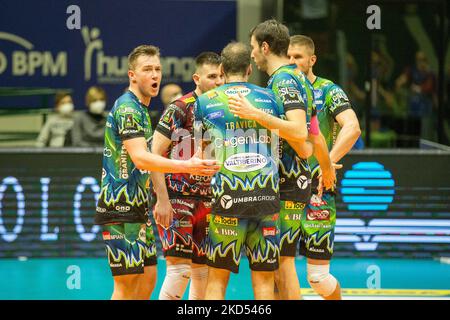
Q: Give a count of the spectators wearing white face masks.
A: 2